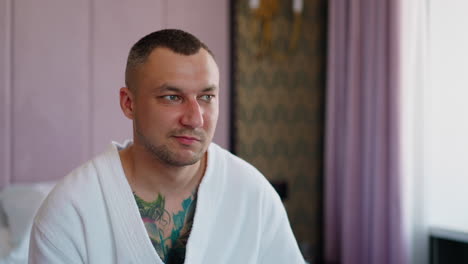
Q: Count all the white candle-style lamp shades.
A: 2